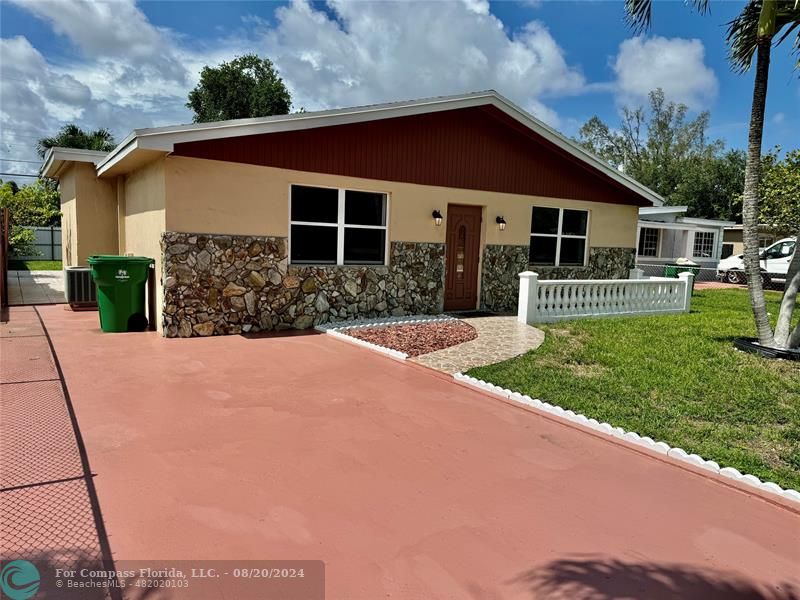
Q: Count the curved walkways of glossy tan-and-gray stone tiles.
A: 1